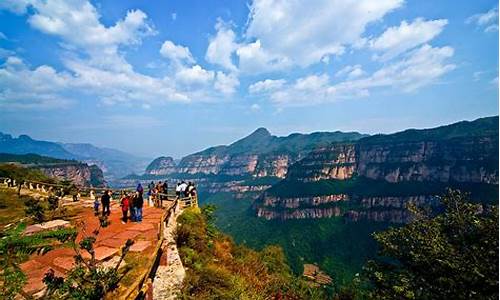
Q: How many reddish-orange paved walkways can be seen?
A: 1